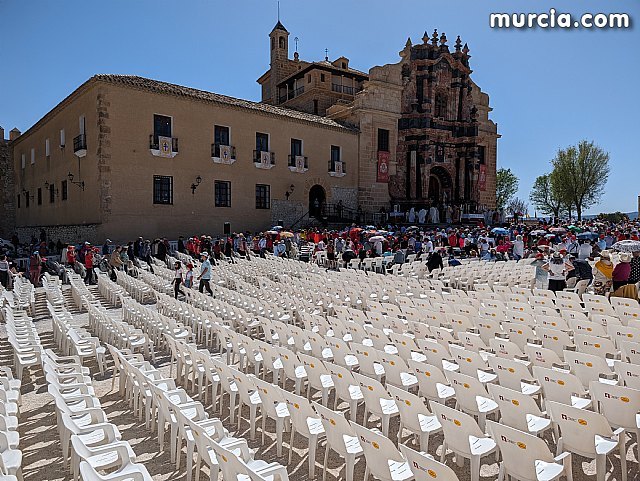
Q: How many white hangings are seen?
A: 5